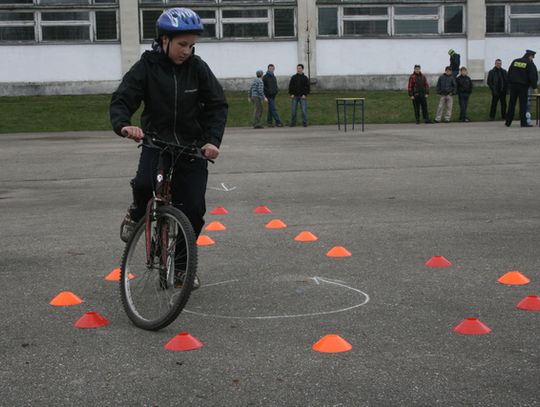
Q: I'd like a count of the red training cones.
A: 7